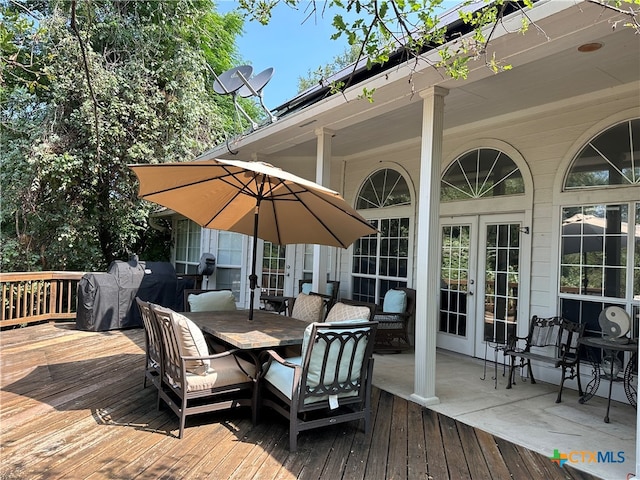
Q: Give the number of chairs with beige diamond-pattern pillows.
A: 2